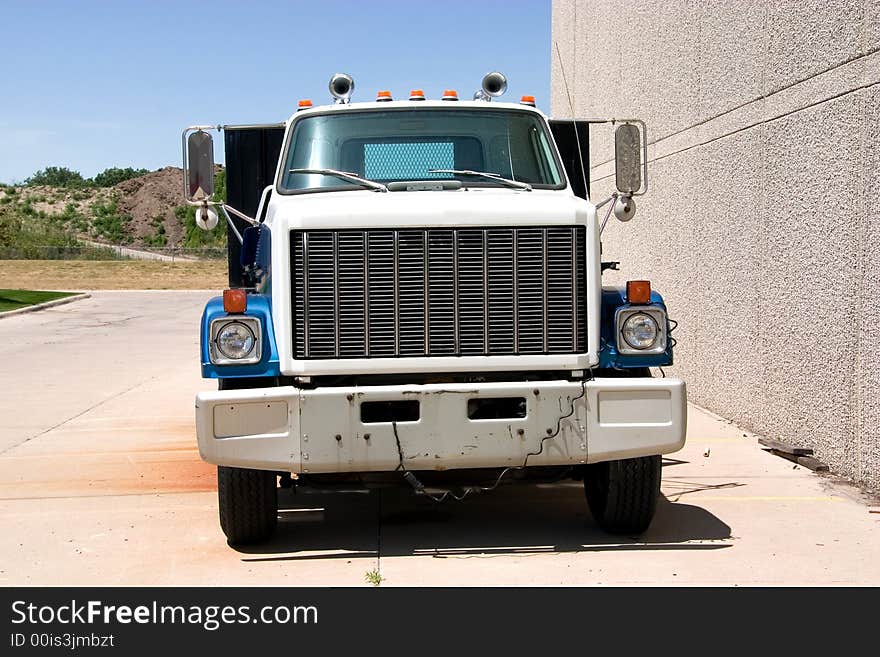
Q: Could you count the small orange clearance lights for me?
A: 5